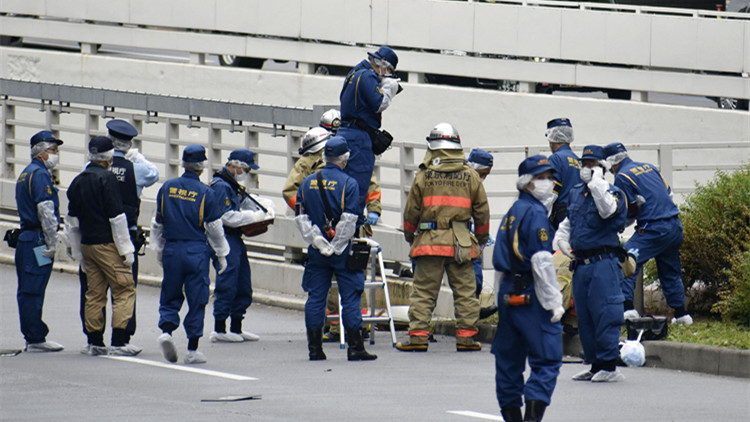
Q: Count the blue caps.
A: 12